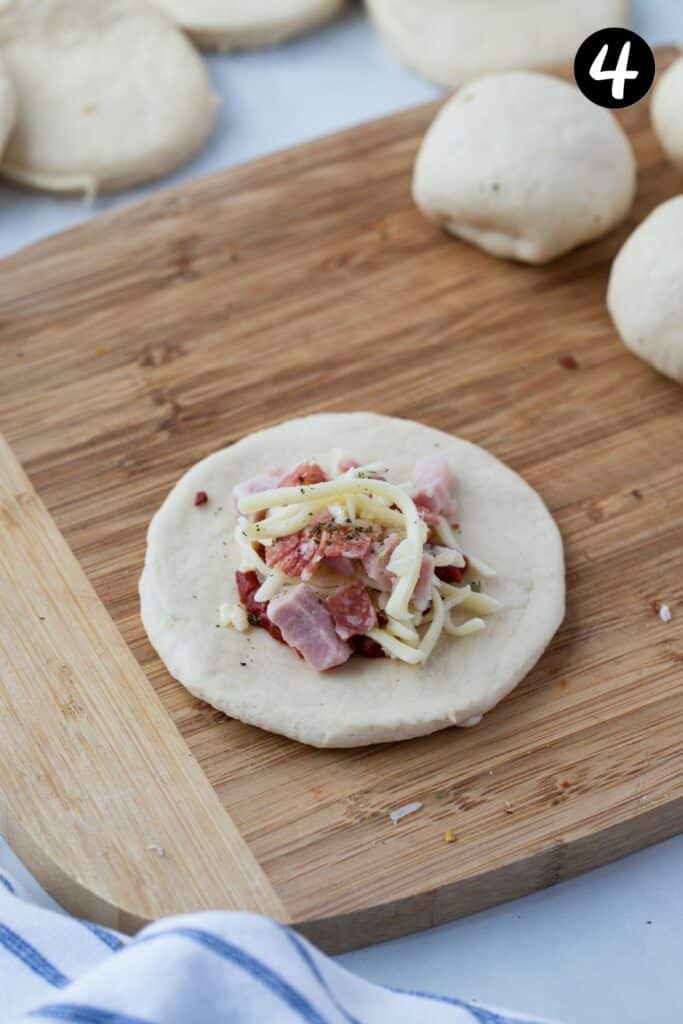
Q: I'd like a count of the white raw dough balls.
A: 3